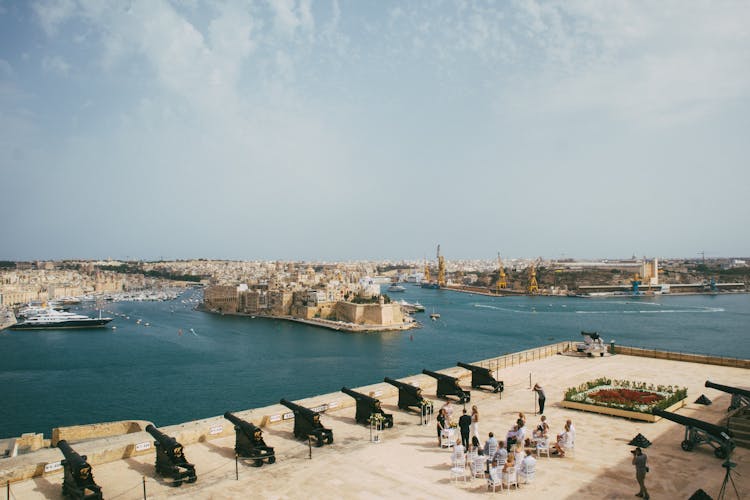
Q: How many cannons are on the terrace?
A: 11